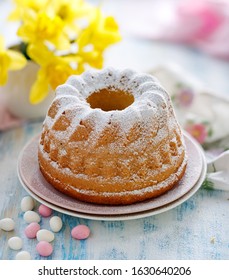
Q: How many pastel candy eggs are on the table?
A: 11